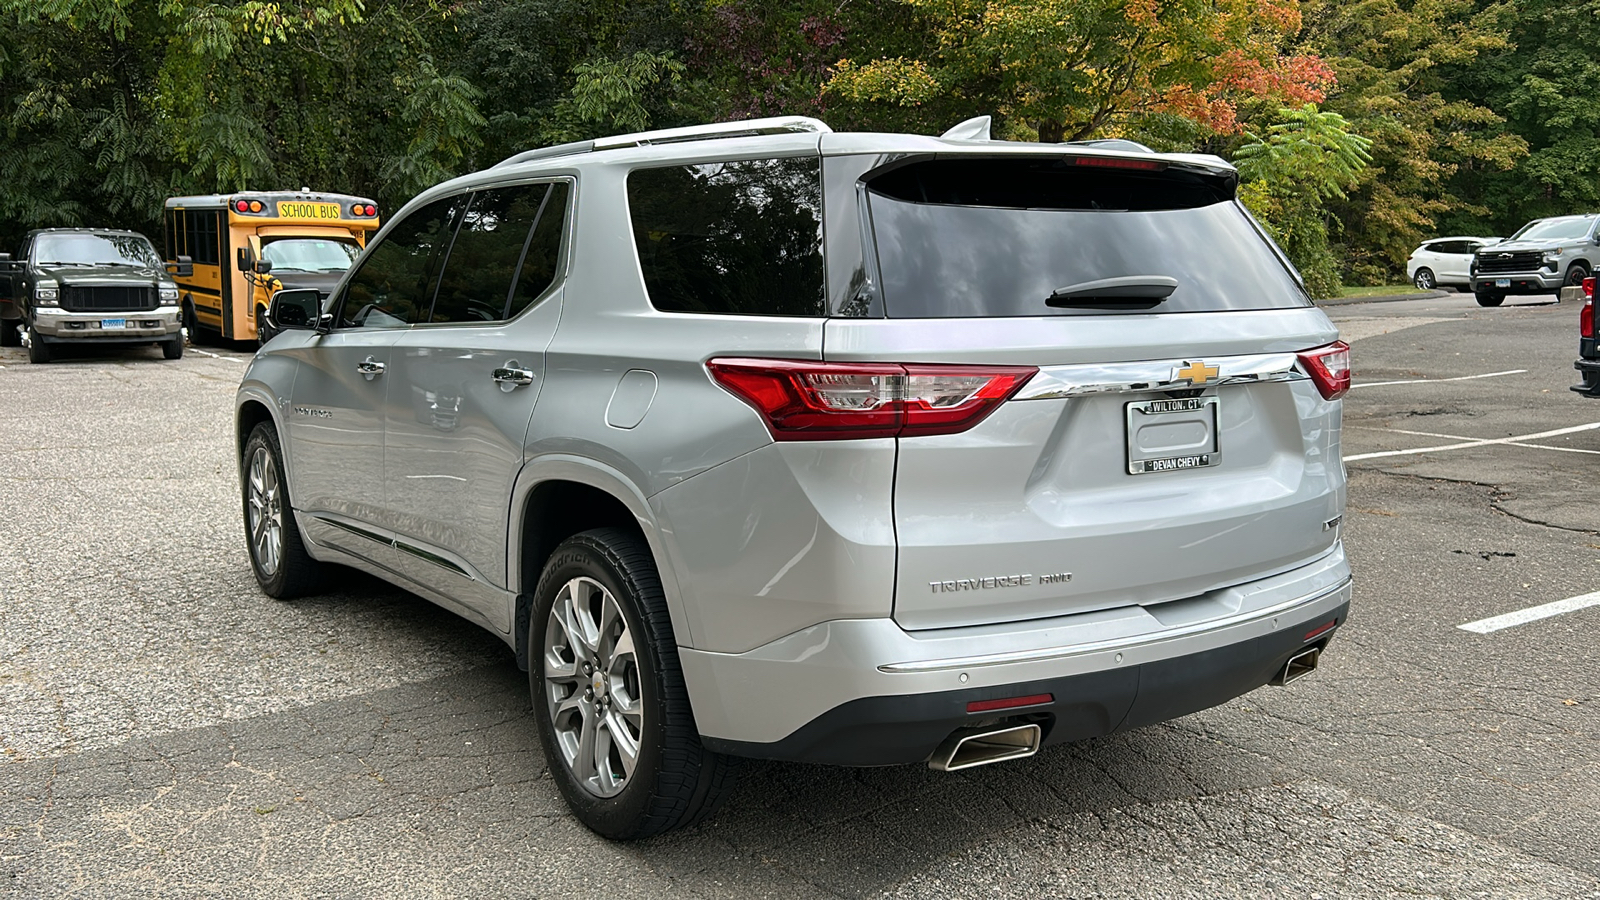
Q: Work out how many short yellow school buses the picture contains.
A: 1